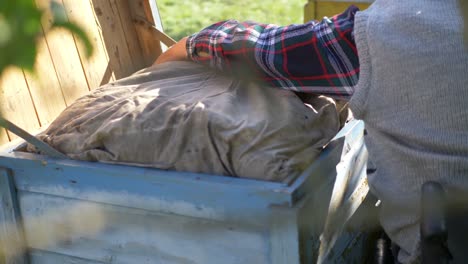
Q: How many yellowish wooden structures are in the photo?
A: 2